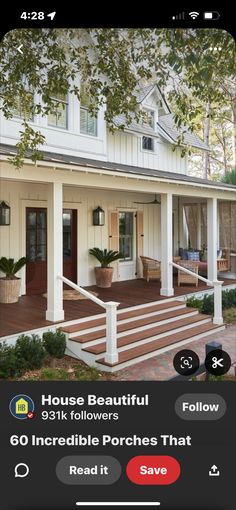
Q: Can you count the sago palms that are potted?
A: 2